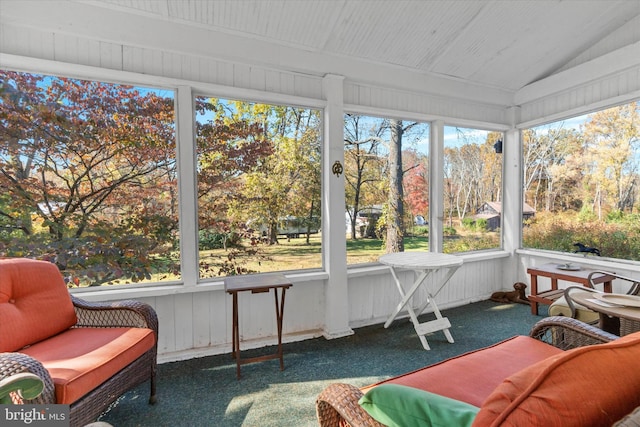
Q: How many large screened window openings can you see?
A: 5